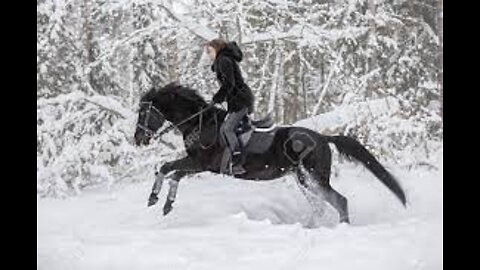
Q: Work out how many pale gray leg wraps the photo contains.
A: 2